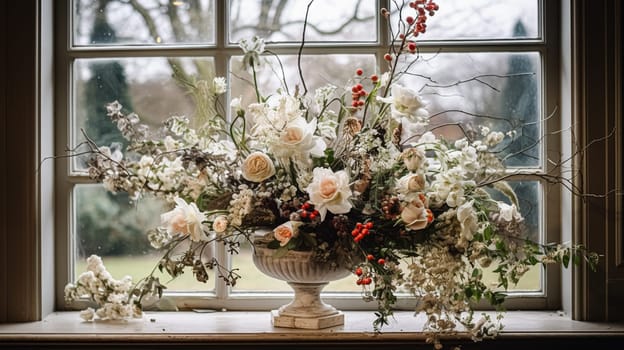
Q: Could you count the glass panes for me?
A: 9